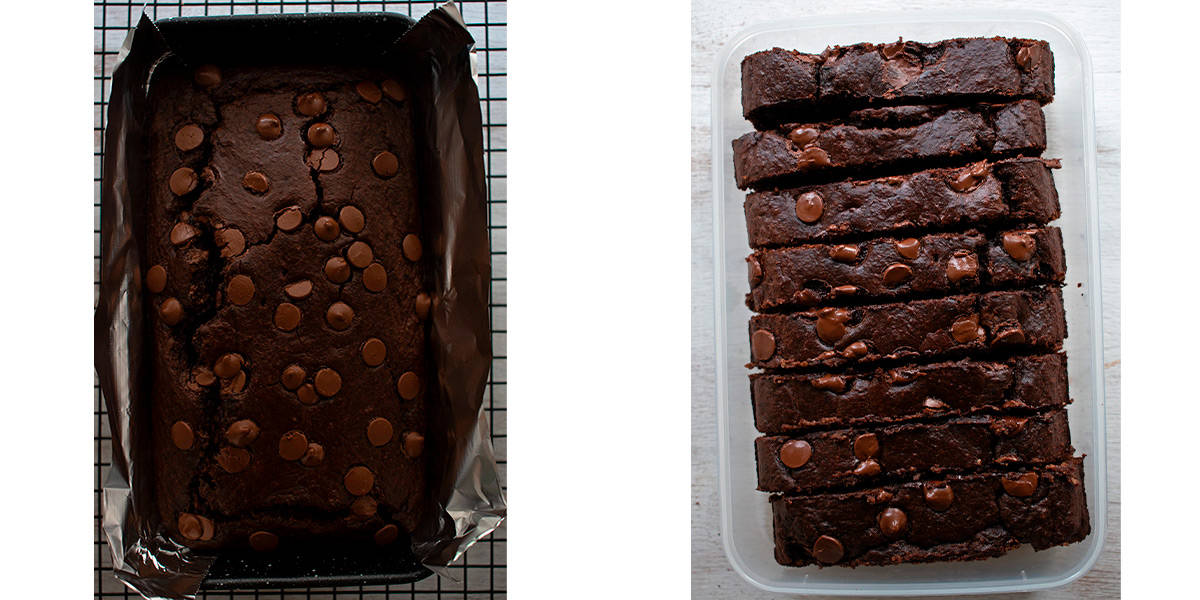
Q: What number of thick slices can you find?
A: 8